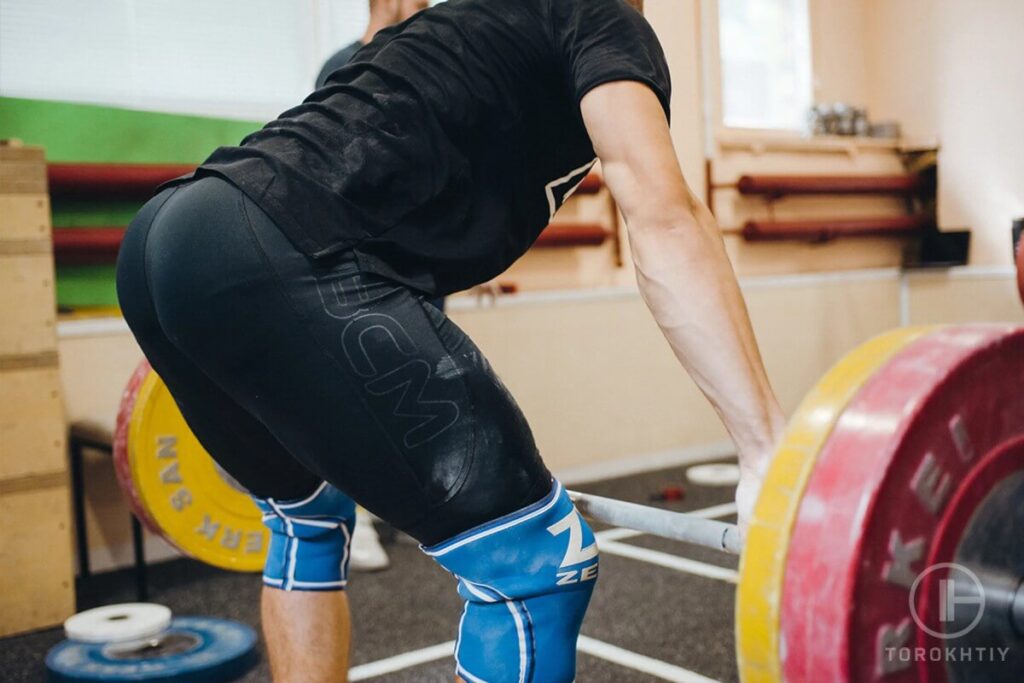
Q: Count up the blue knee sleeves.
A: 2